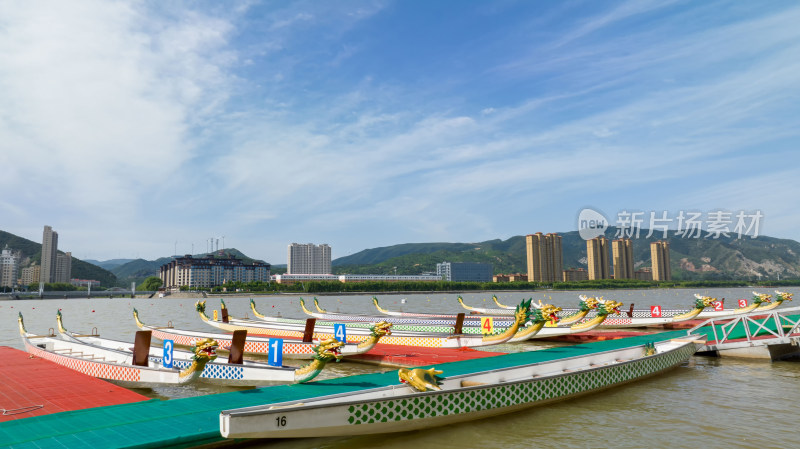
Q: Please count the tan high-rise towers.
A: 4